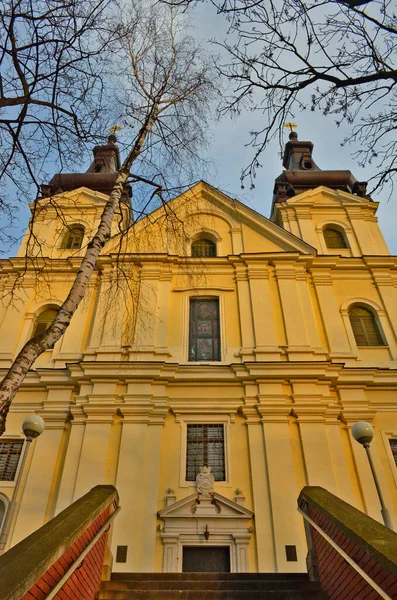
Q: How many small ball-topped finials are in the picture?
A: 2